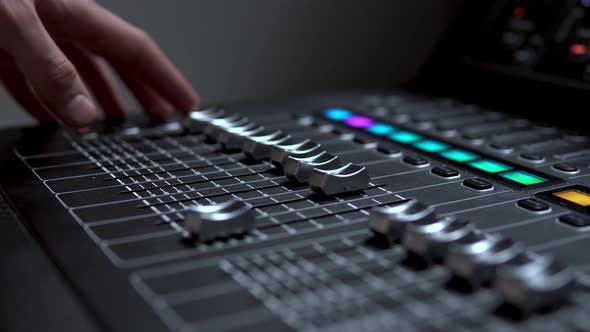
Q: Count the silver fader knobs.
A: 12